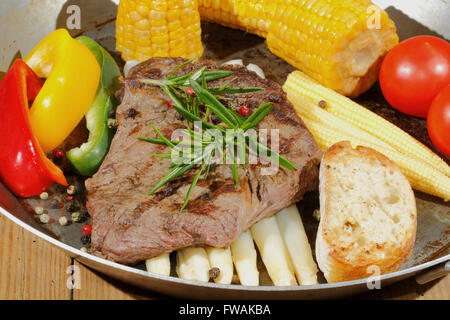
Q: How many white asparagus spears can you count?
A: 6